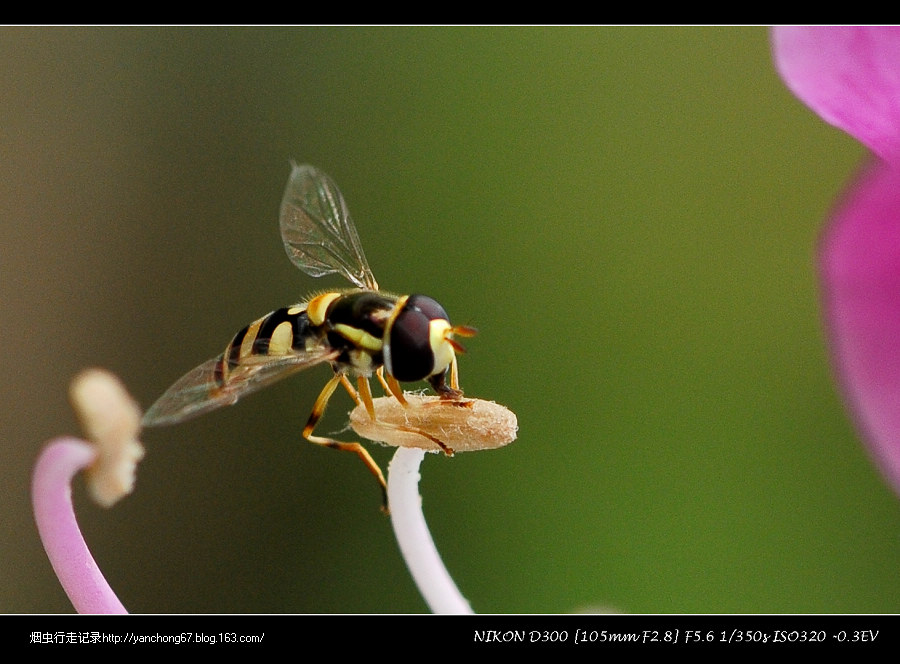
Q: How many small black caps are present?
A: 0